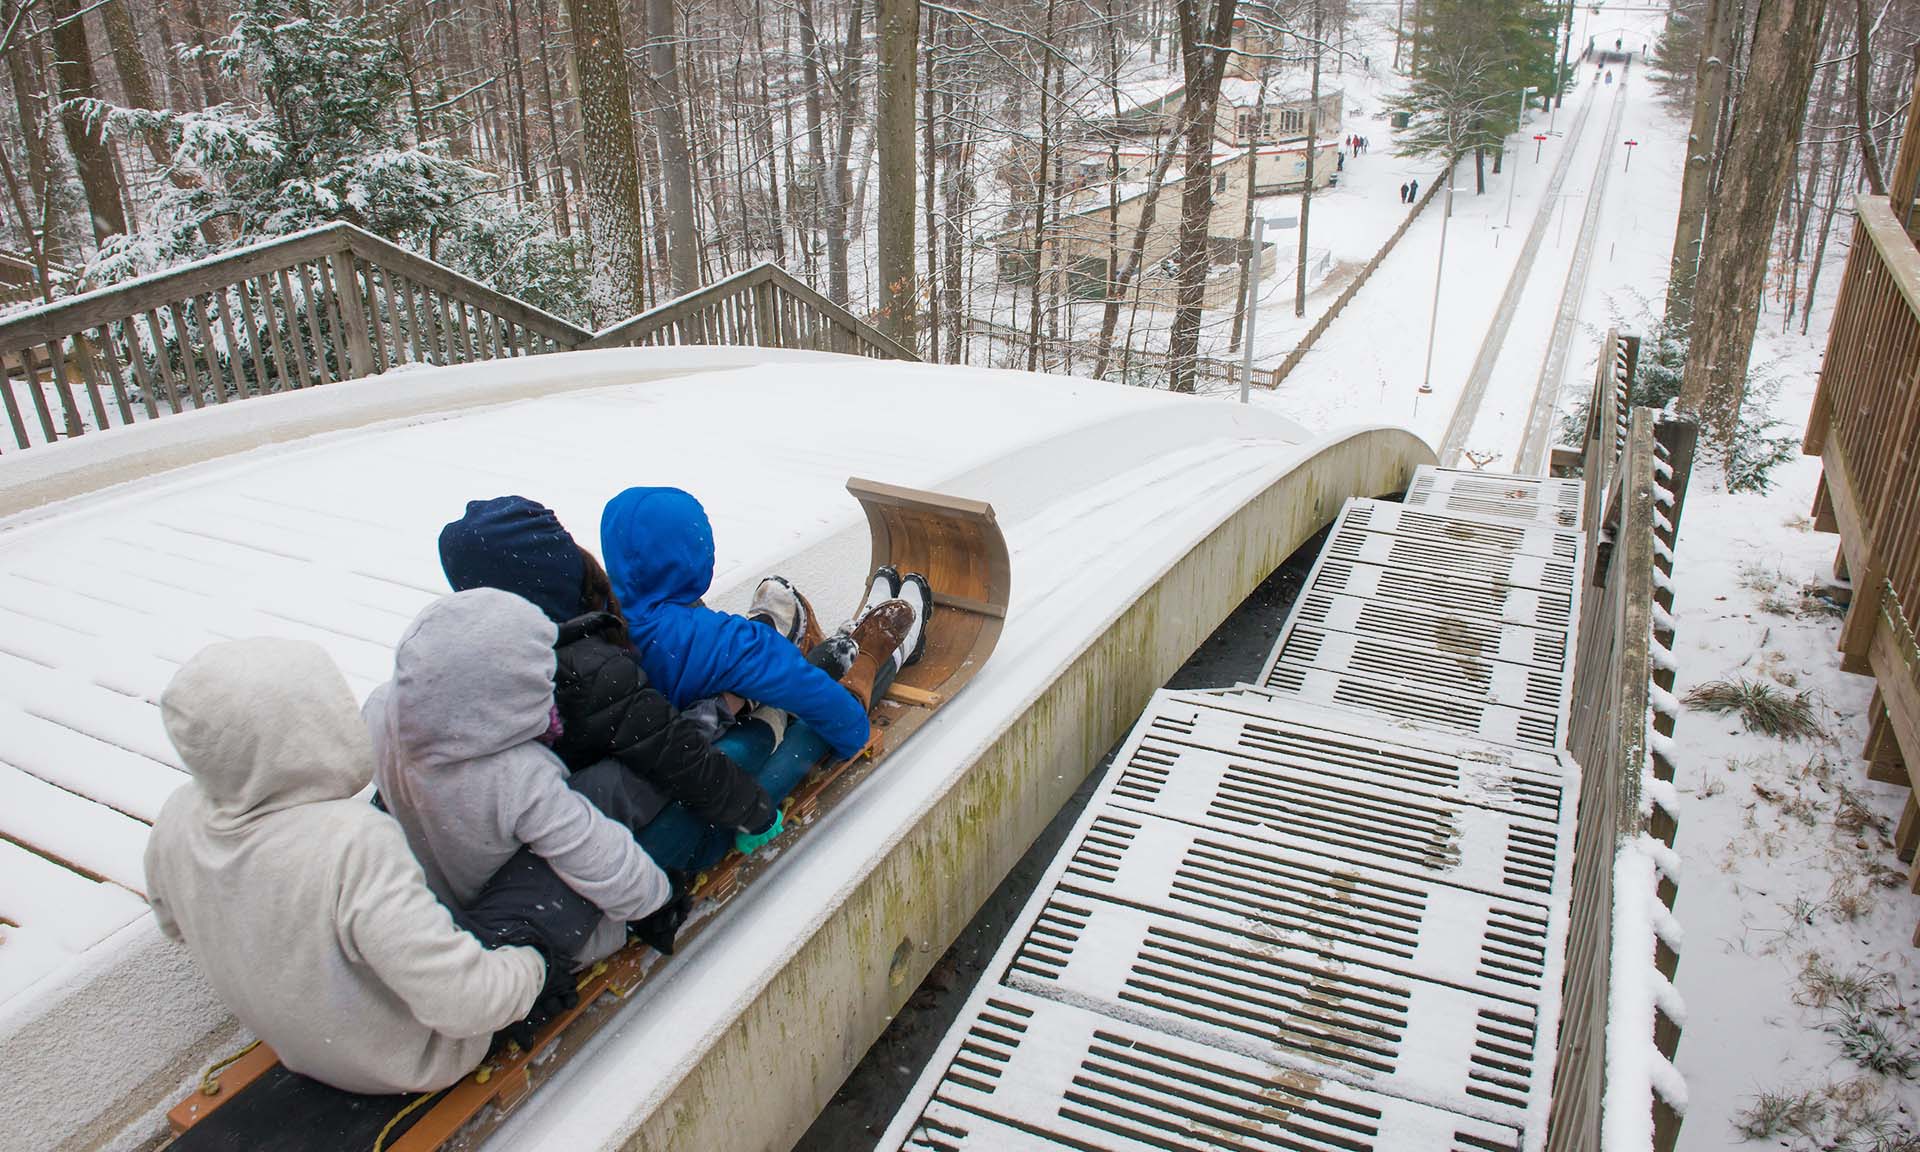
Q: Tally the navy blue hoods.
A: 1